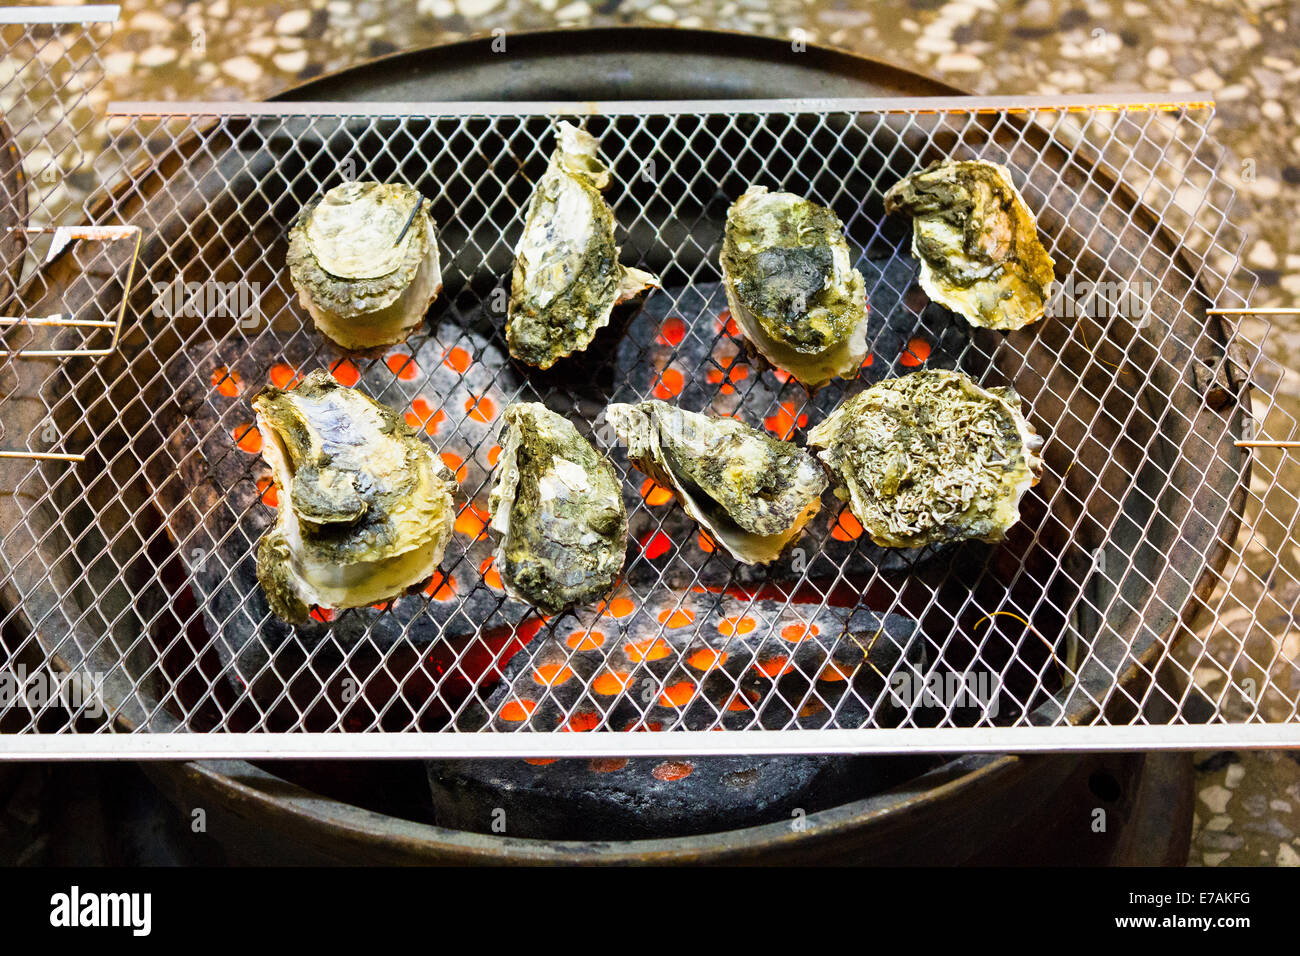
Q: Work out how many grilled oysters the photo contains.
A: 8